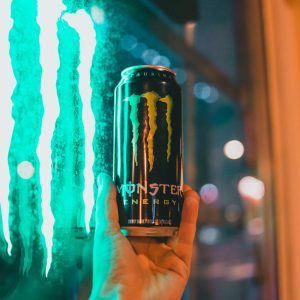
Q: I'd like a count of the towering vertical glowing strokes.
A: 3